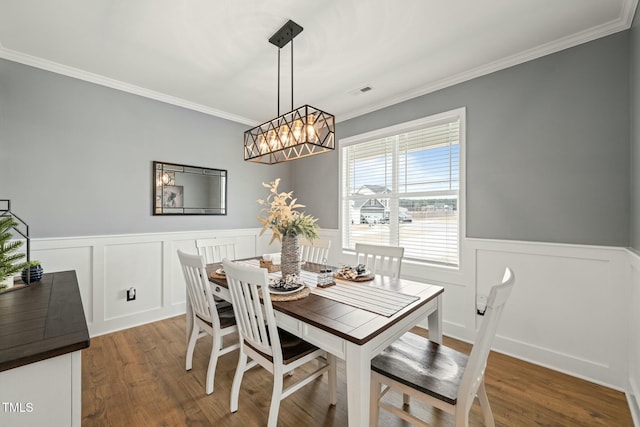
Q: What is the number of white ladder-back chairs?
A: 6